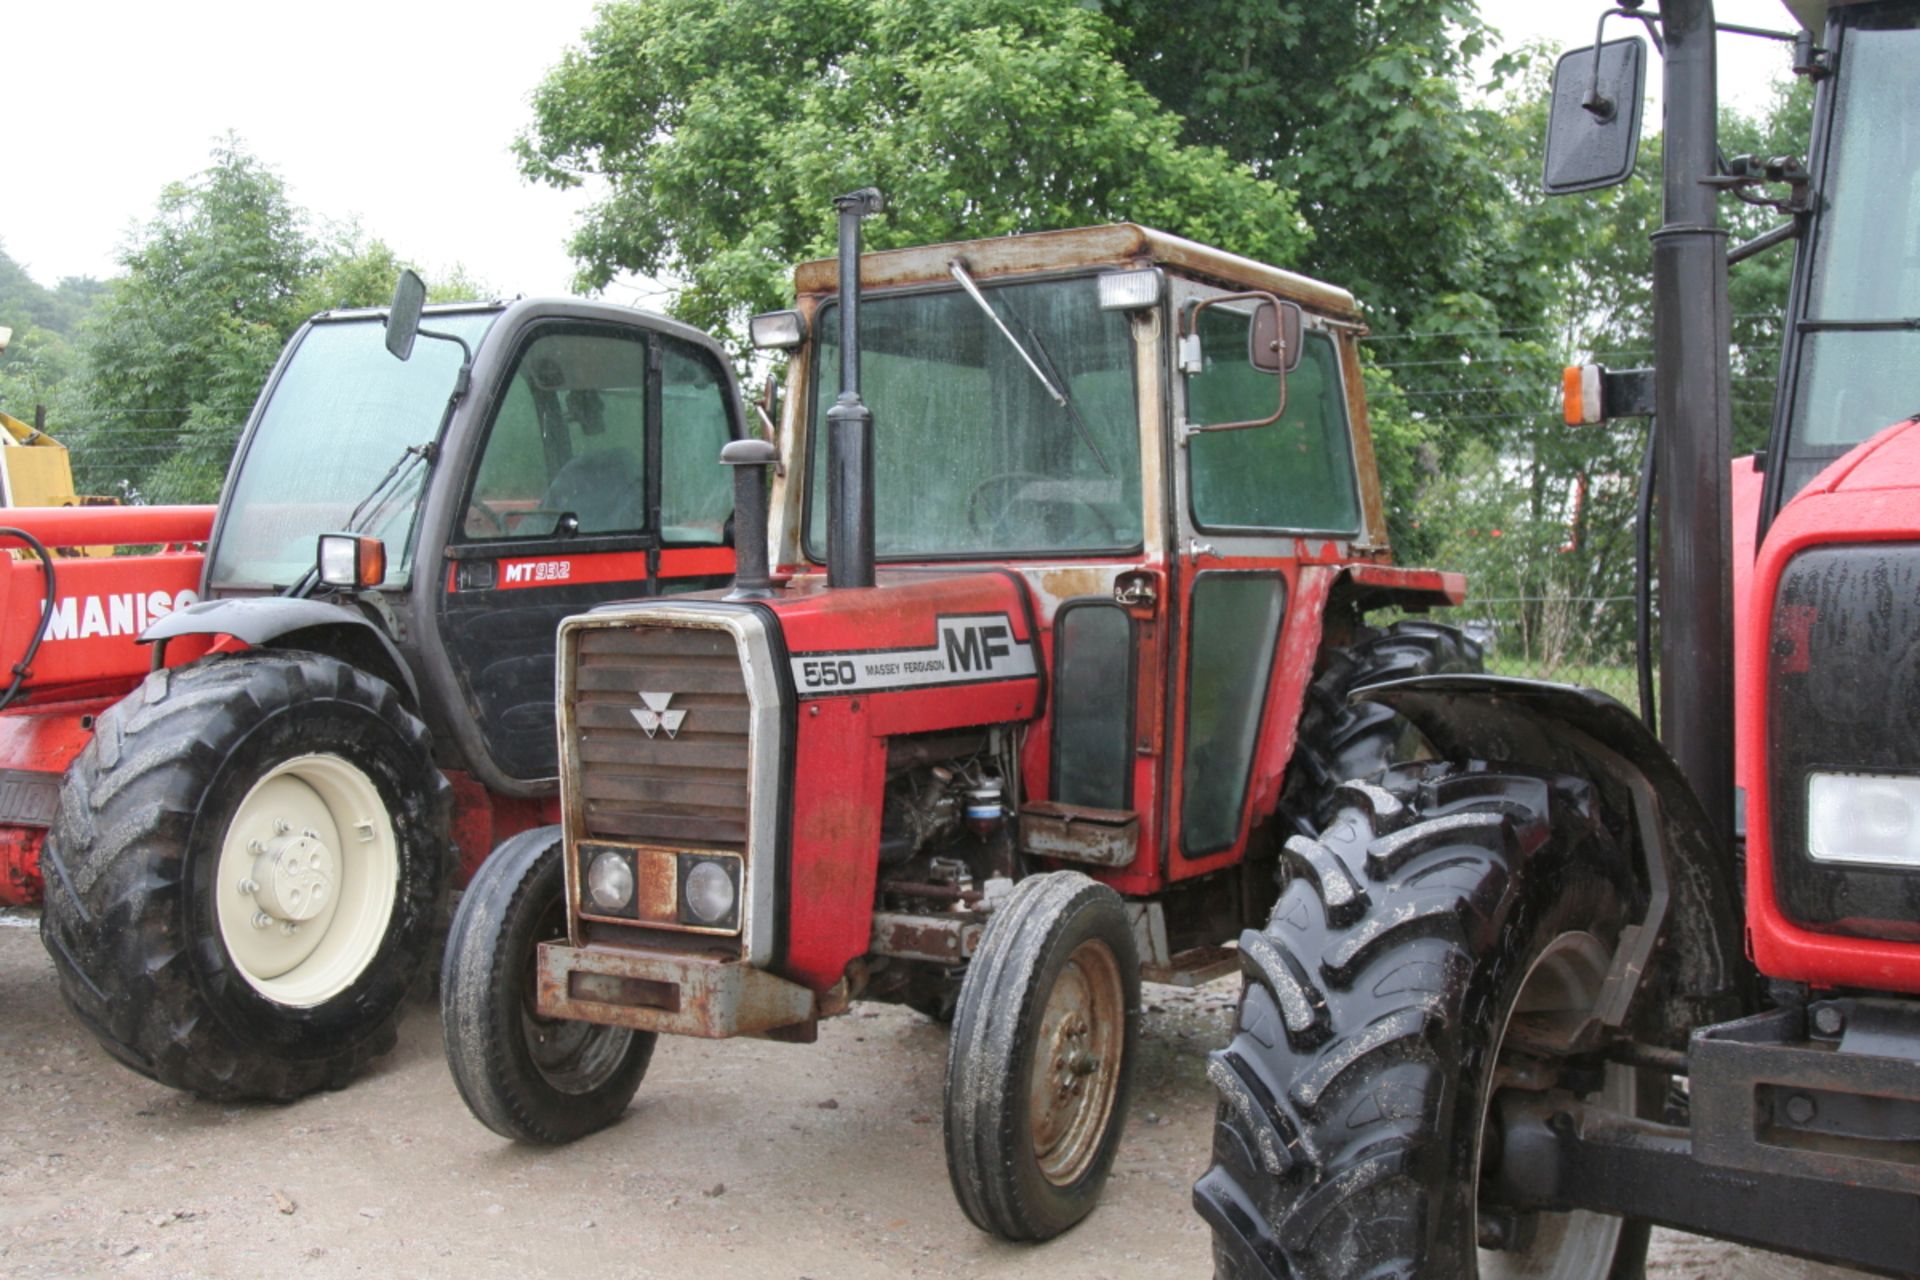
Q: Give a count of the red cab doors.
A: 1